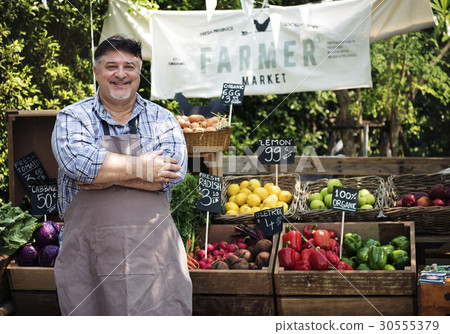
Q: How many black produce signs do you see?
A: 7